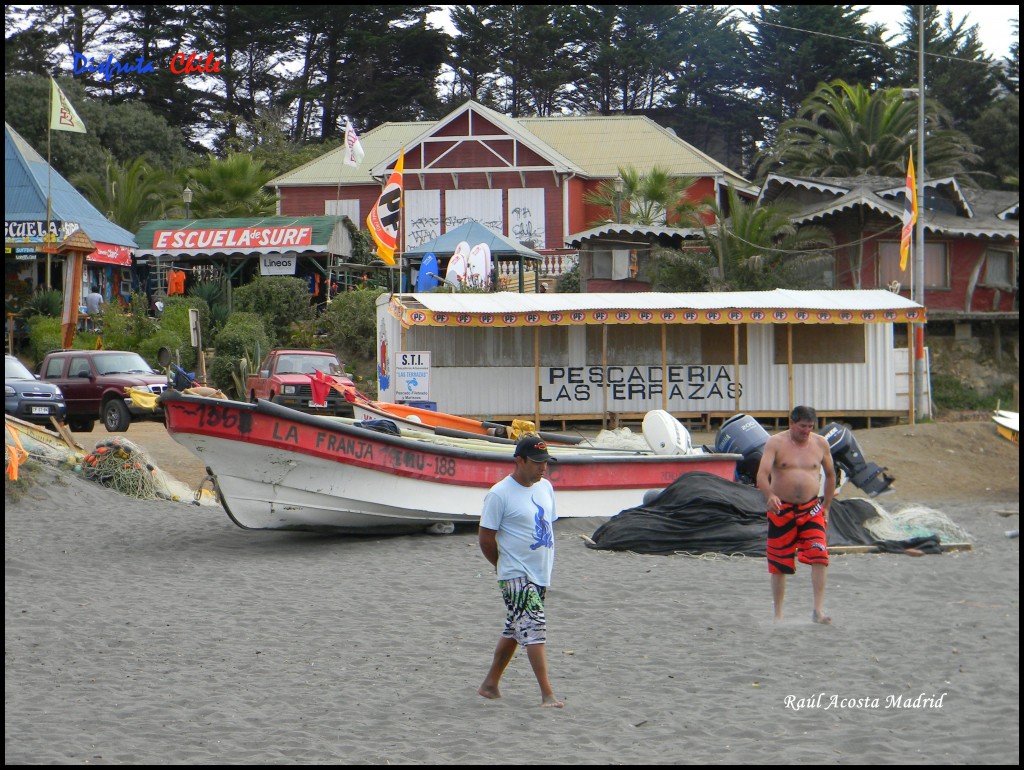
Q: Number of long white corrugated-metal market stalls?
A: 1